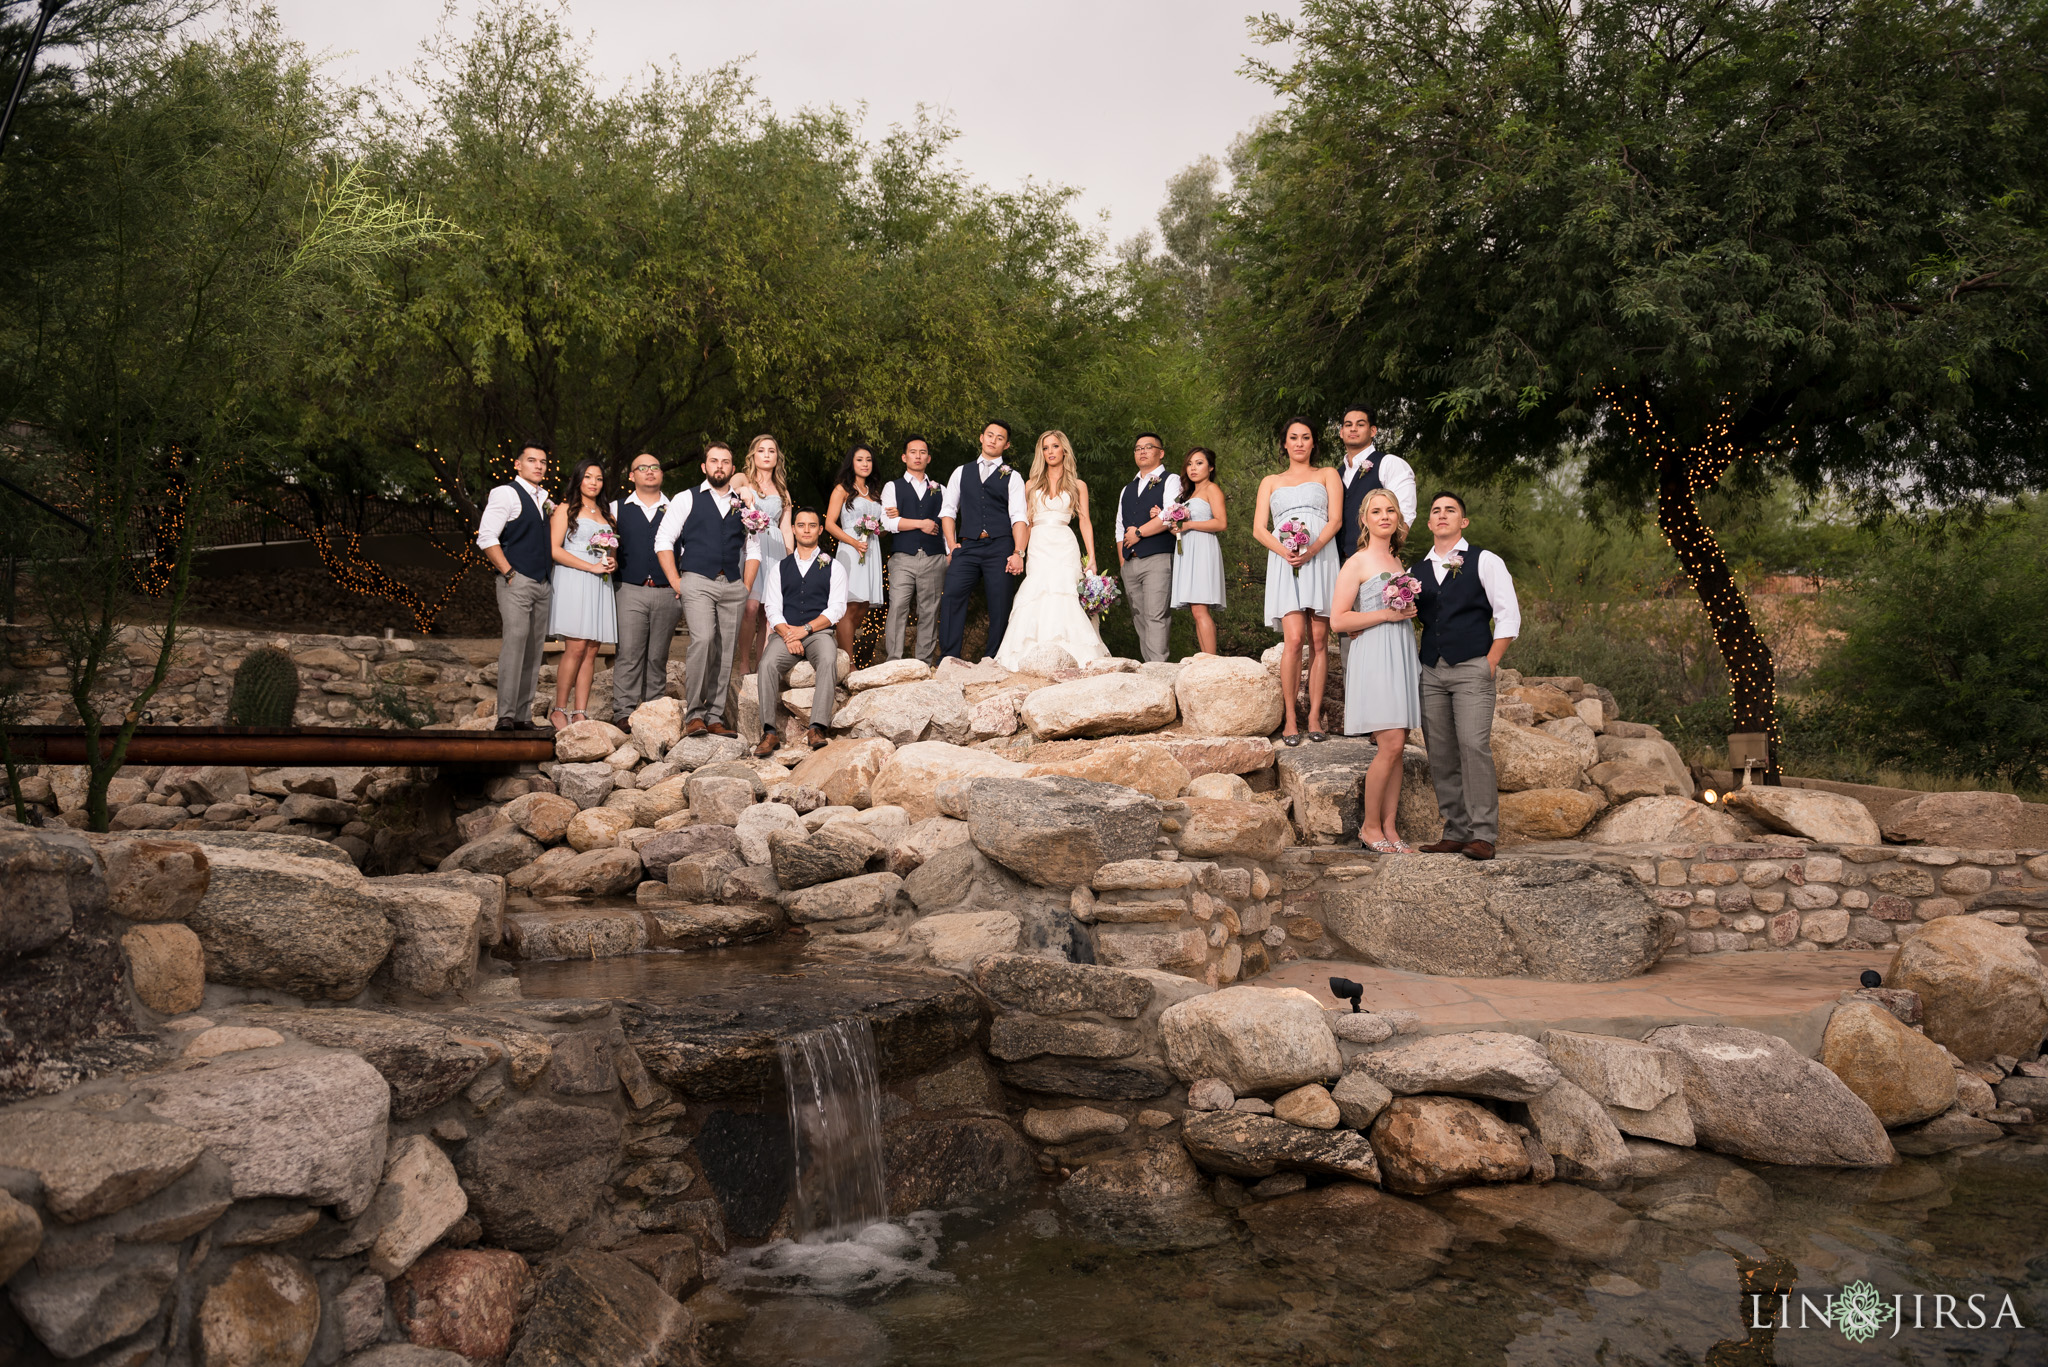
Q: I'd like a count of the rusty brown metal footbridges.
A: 1